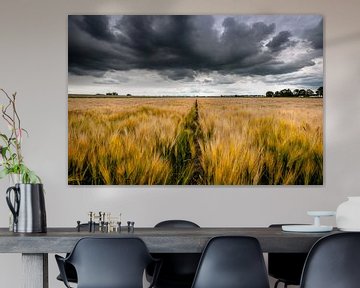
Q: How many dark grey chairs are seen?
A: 6